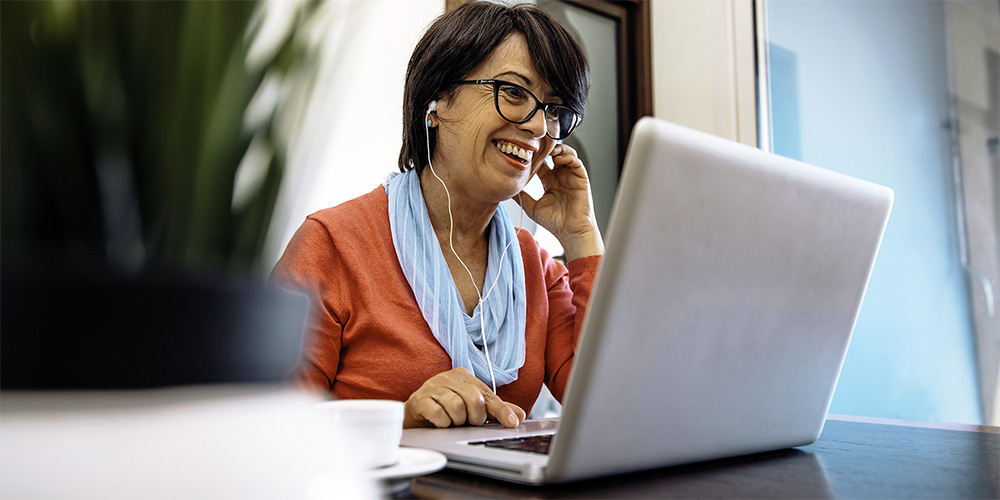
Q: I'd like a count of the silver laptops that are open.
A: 1